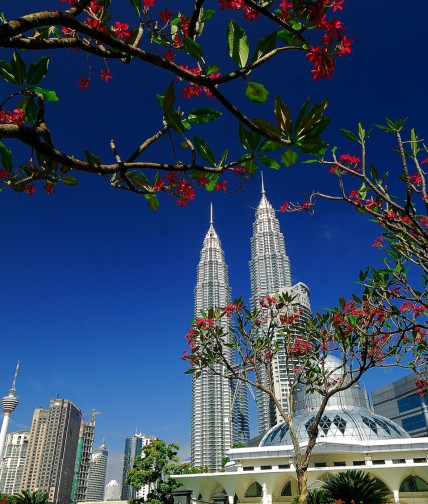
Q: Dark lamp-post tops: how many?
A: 2